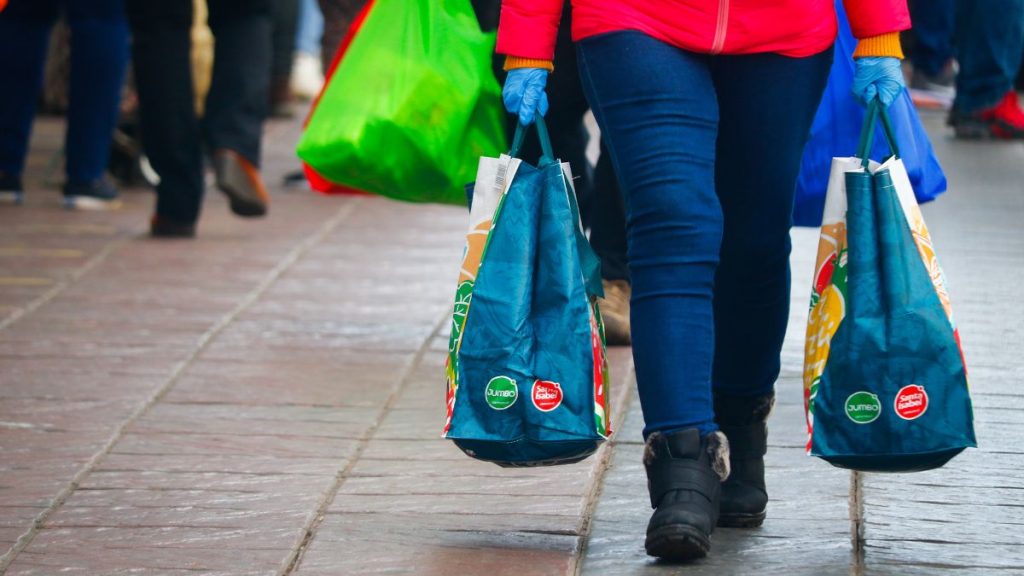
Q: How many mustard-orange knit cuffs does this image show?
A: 2